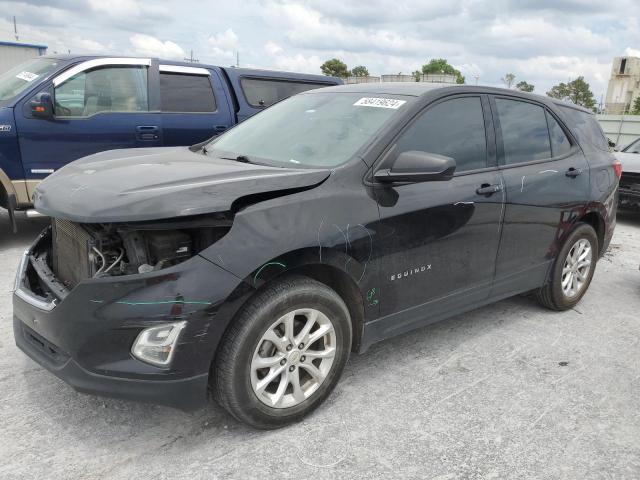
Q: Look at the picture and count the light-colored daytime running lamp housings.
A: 1